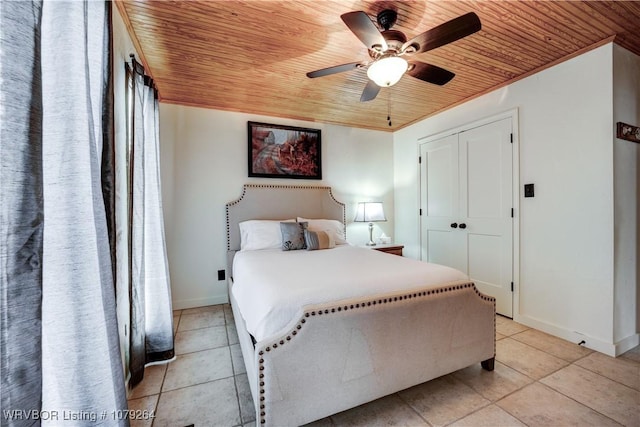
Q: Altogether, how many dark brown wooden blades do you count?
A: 5